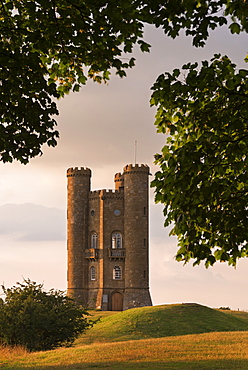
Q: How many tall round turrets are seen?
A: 3